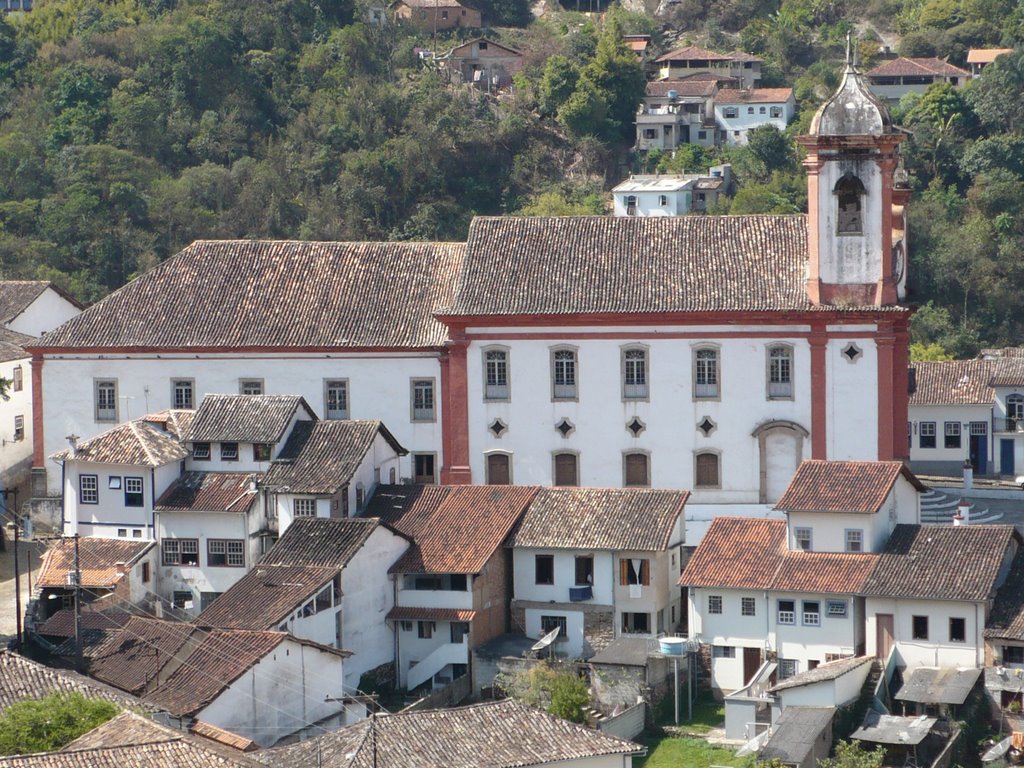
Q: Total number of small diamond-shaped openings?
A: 5